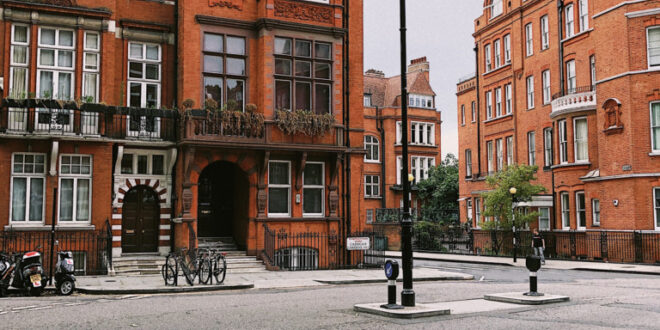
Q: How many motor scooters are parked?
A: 2